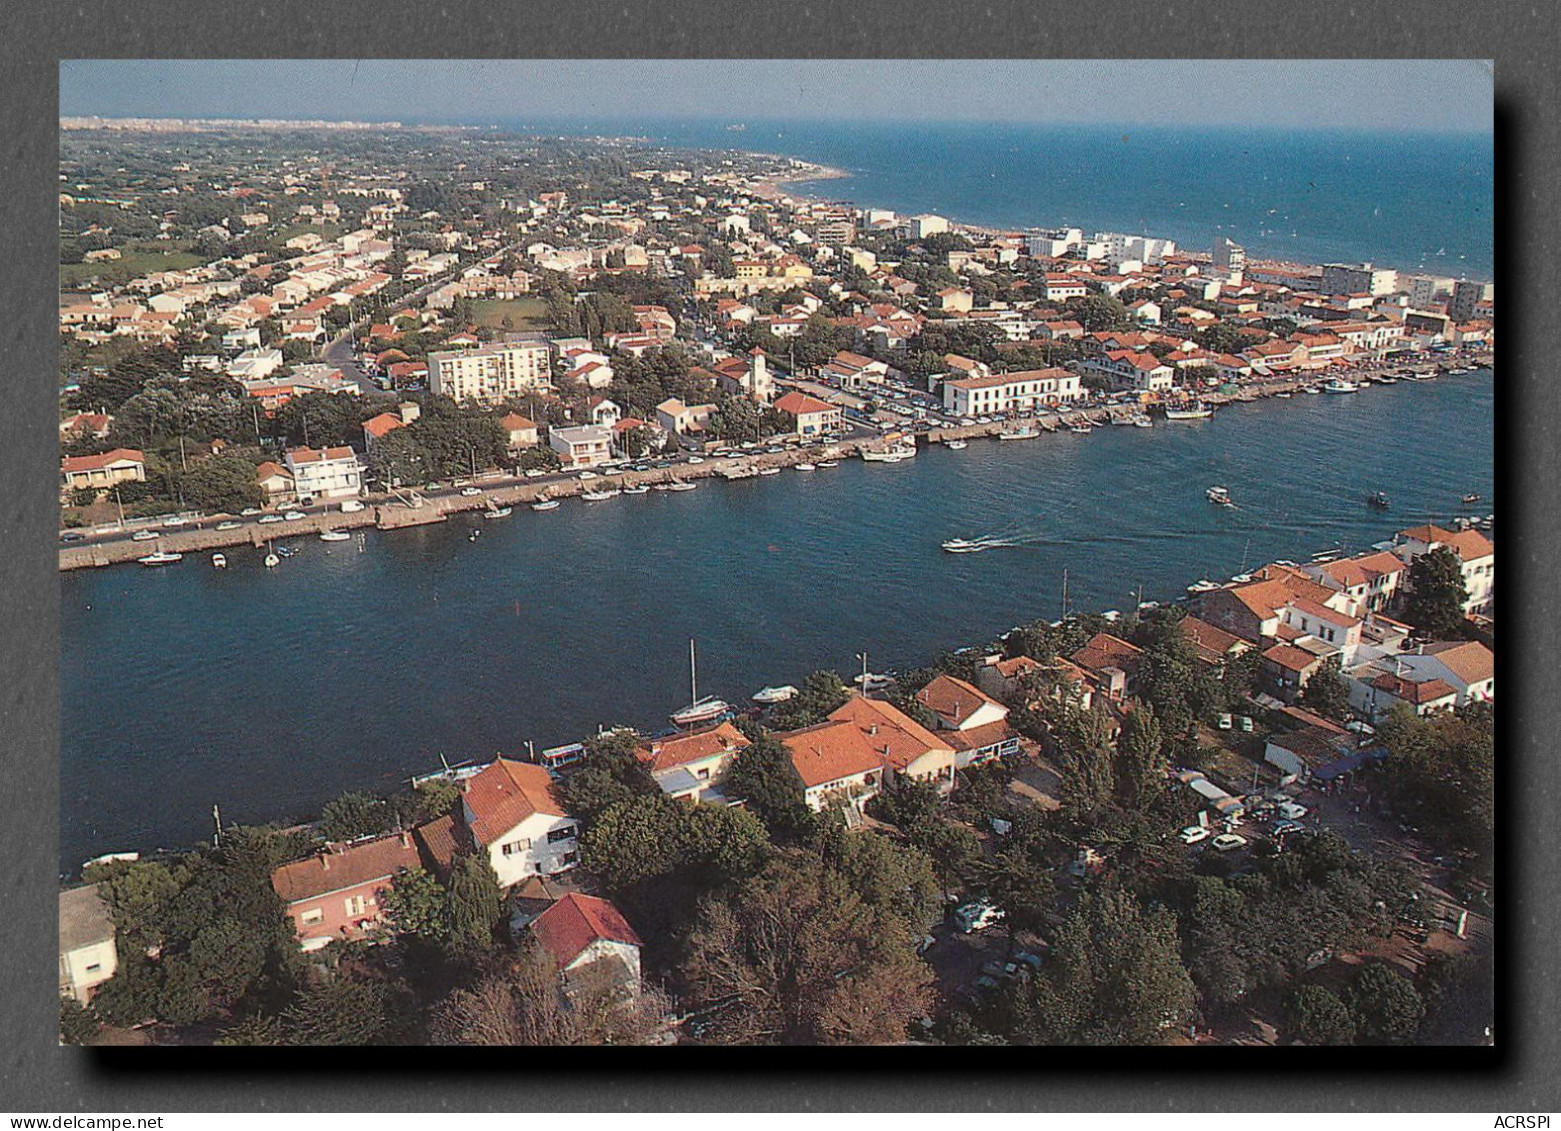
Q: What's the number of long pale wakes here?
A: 1